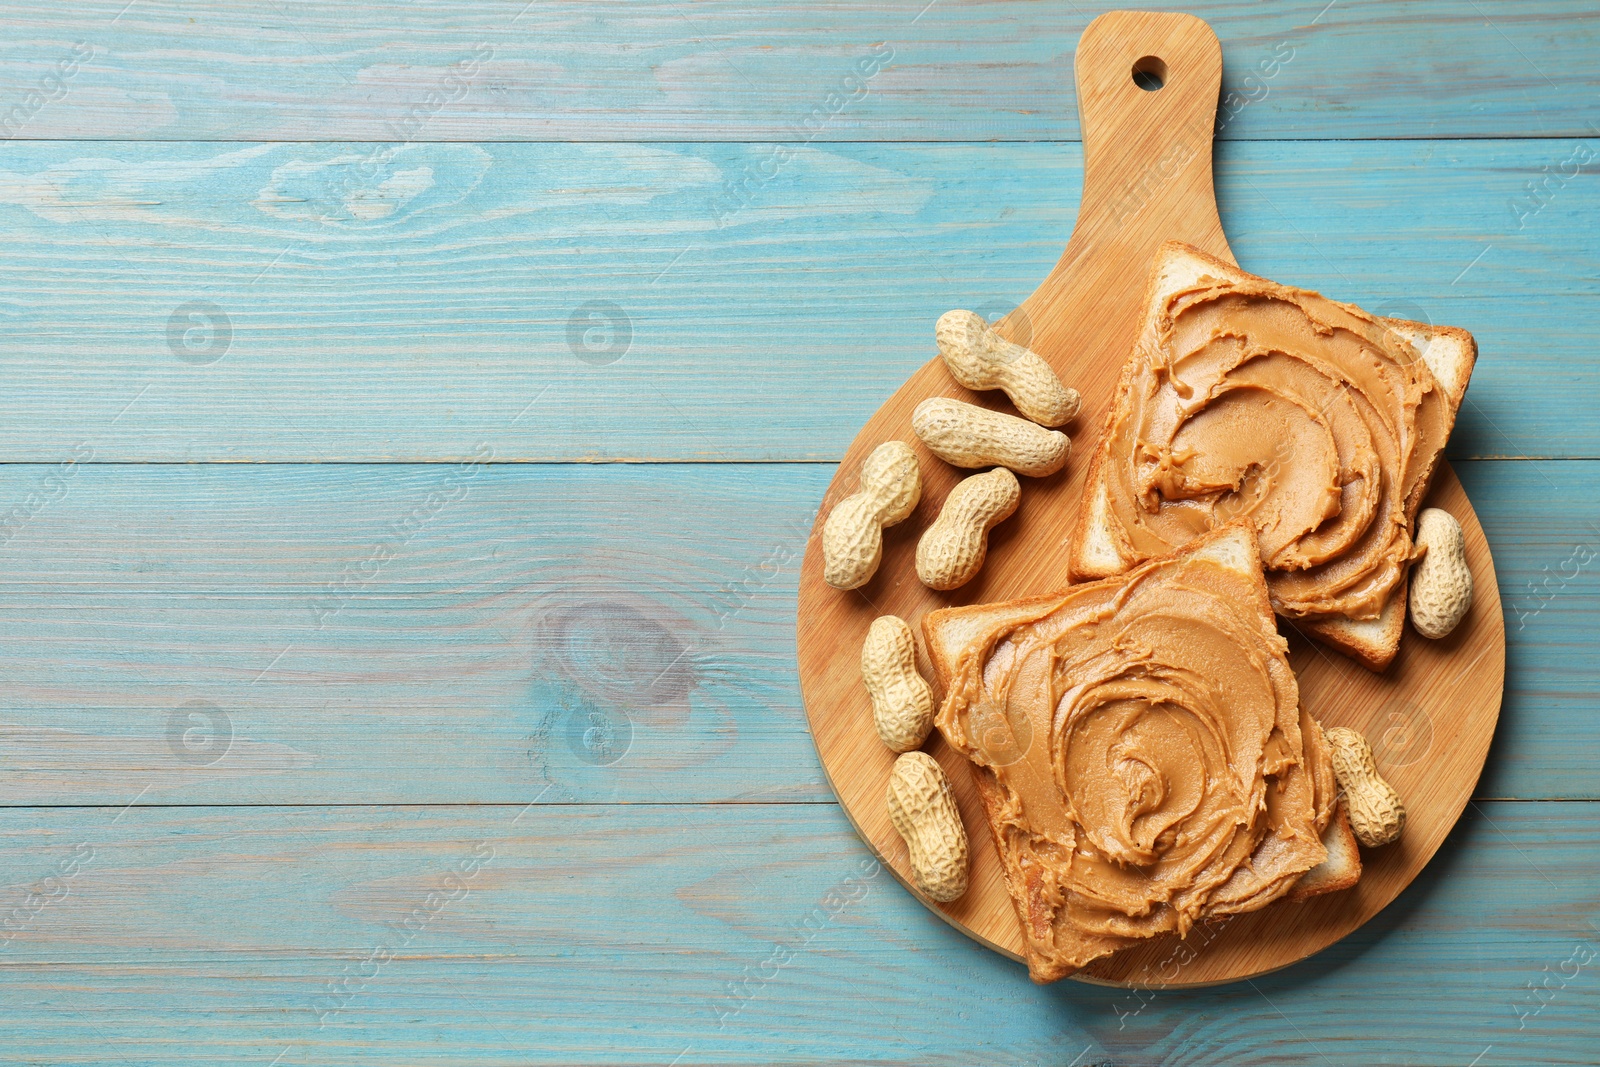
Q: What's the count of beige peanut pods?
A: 8